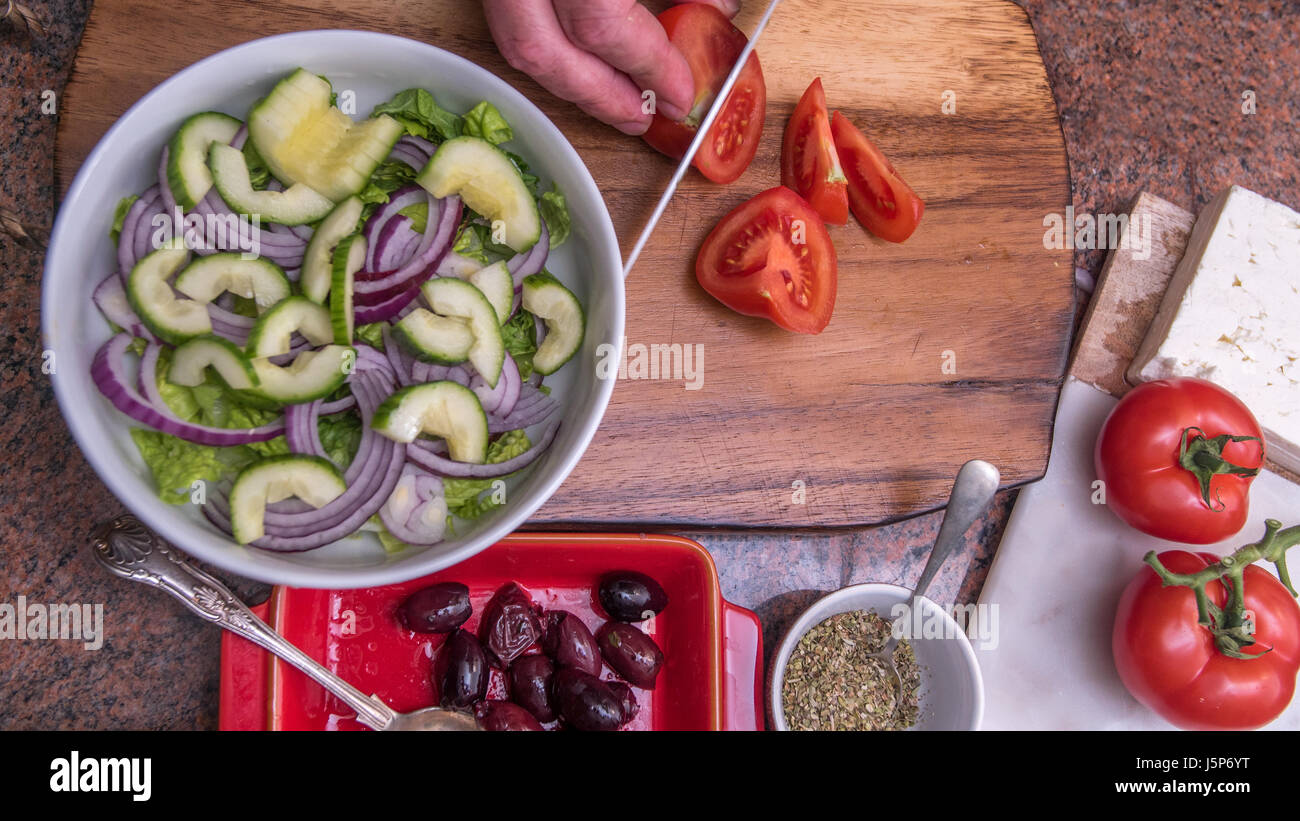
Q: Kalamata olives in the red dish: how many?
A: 10